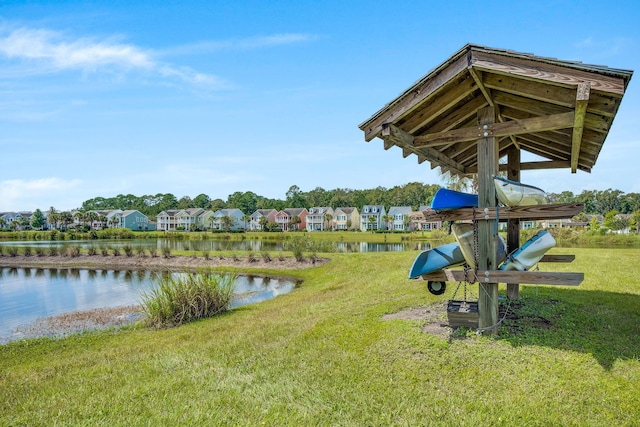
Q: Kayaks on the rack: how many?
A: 5